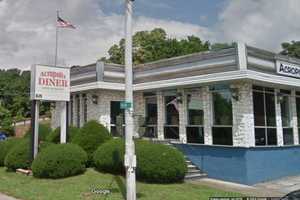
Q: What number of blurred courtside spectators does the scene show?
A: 0